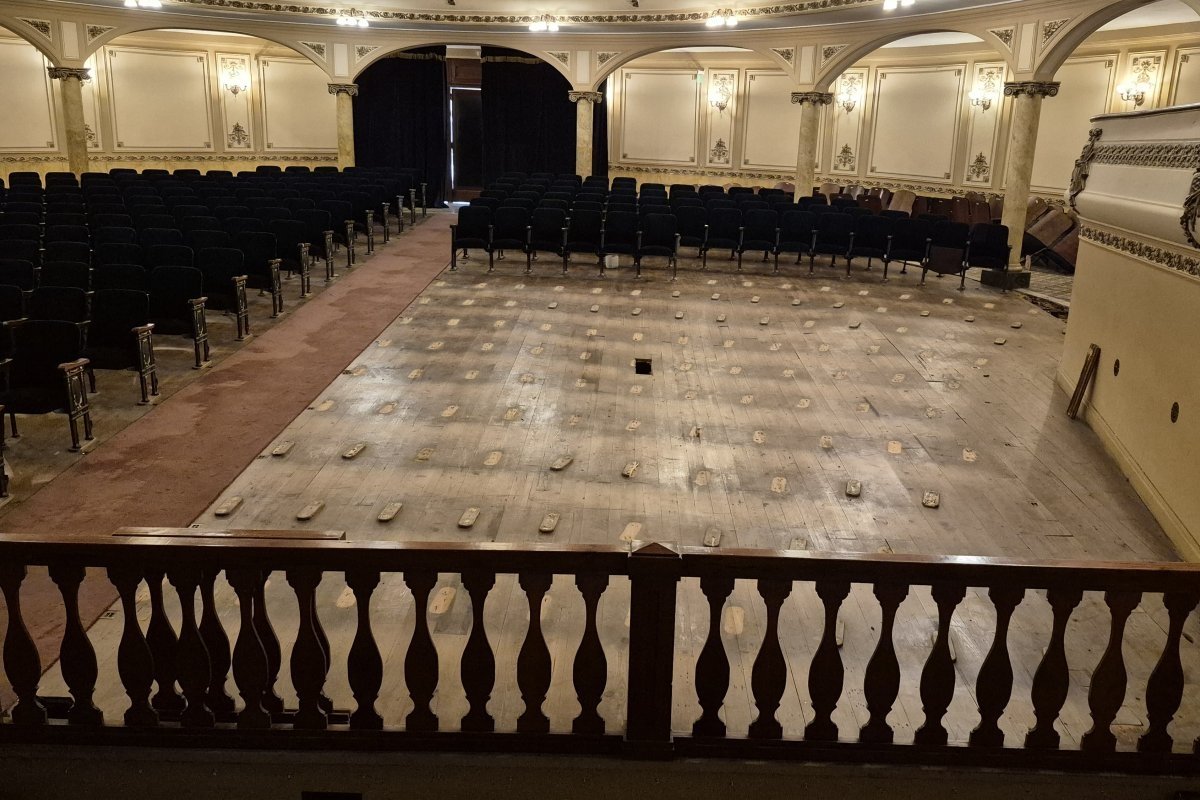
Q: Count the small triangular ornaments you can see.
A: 10